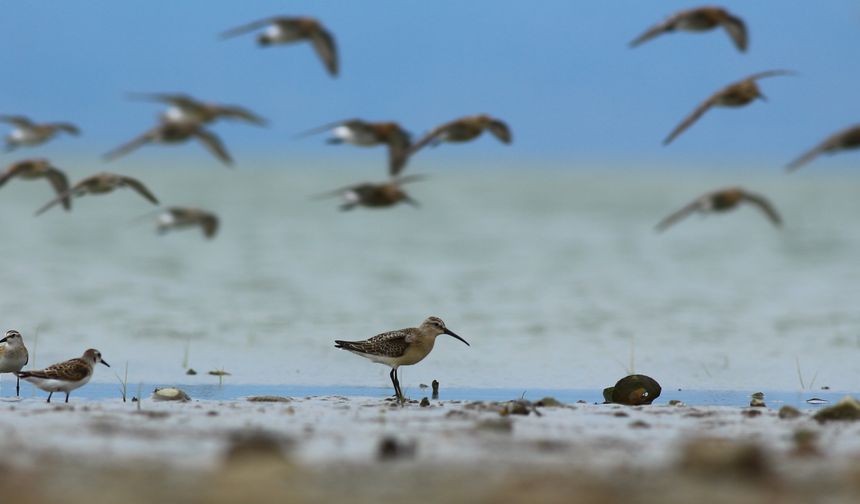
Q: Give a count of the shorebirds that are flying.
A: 14